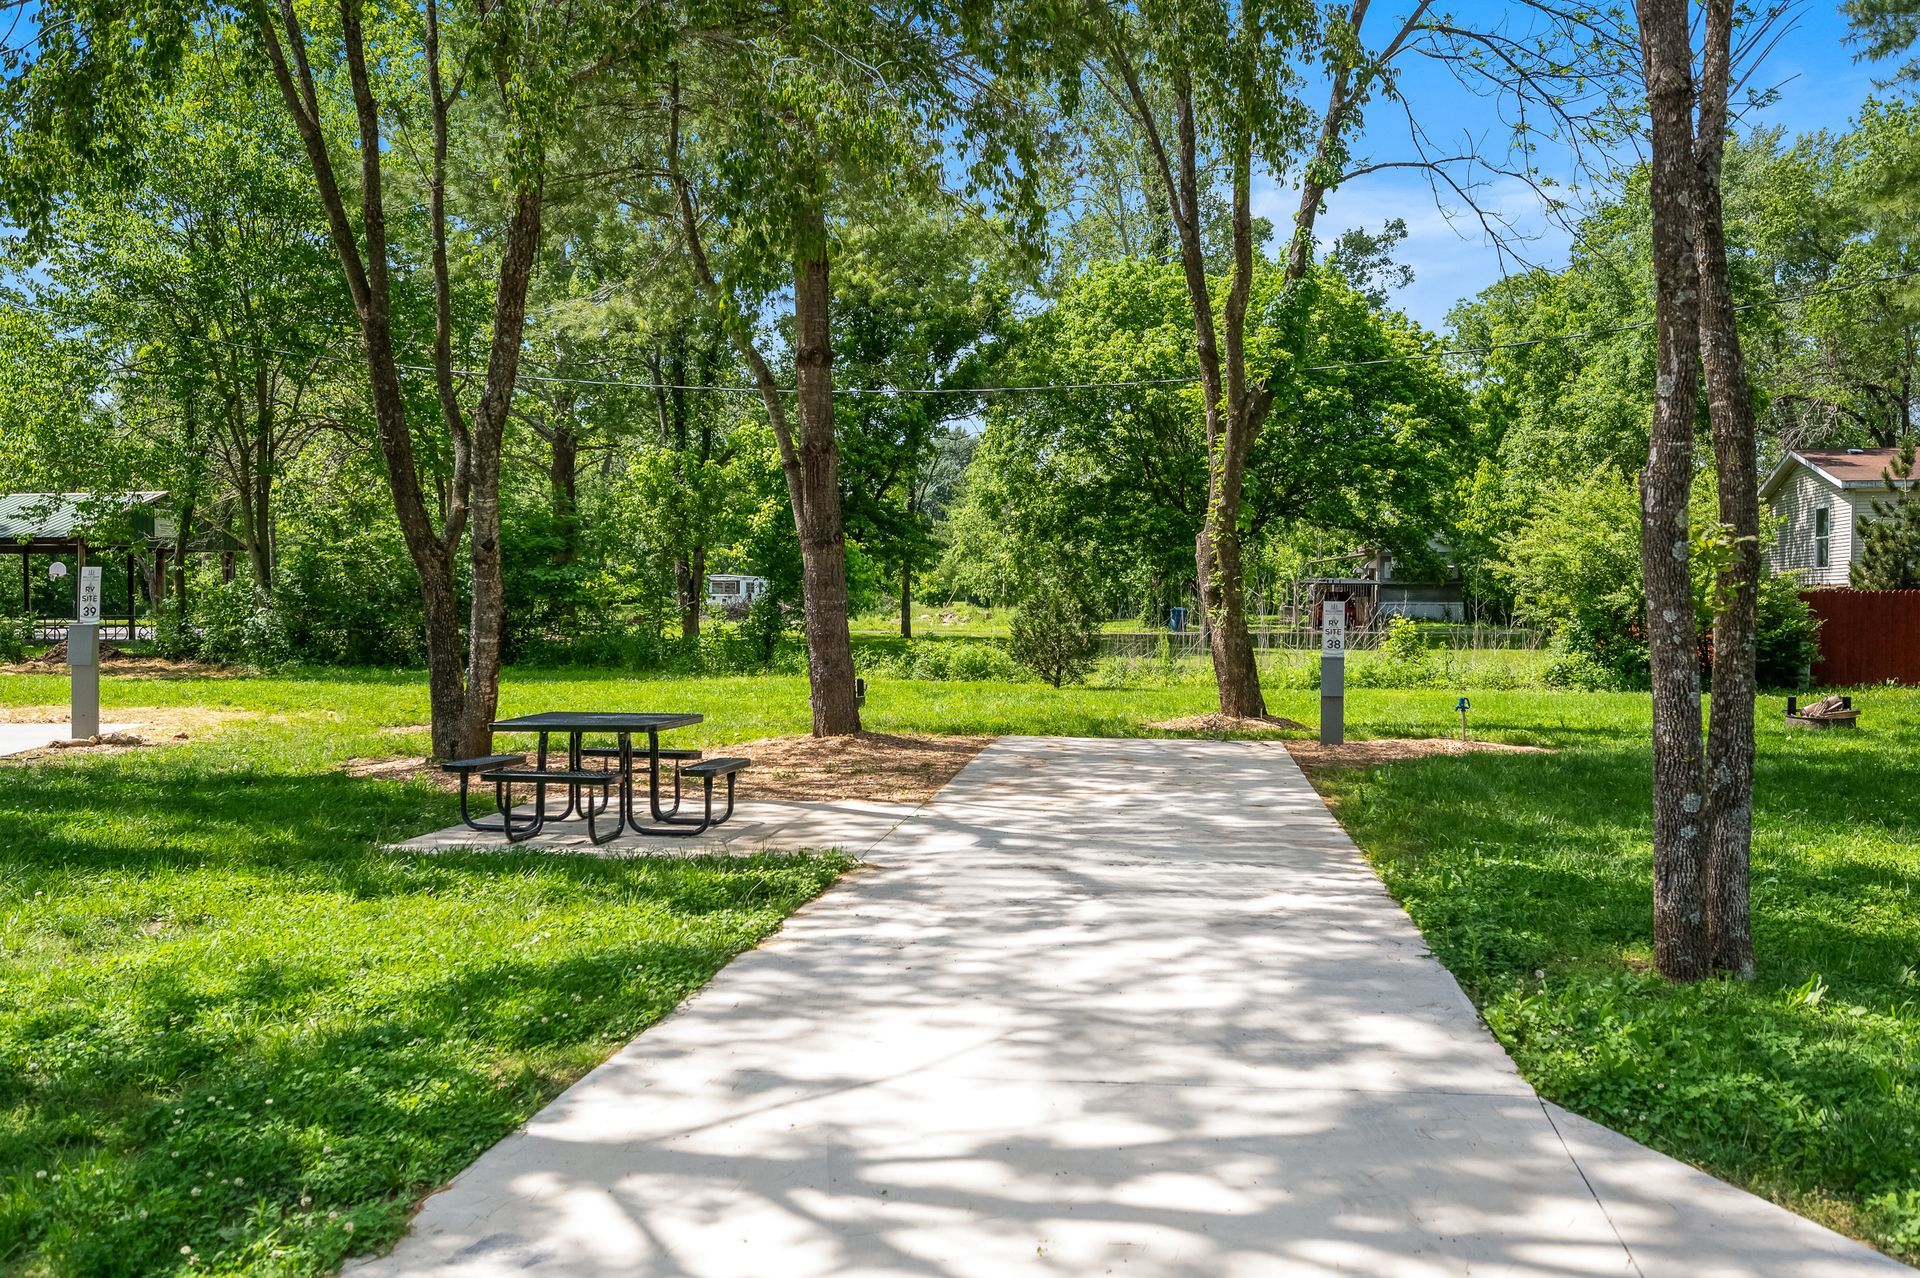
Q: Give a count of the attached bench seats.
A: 4